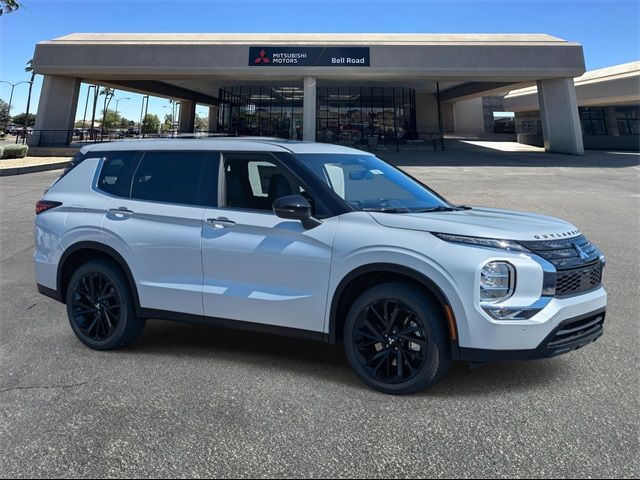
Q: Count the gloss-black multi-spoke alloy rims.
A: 2